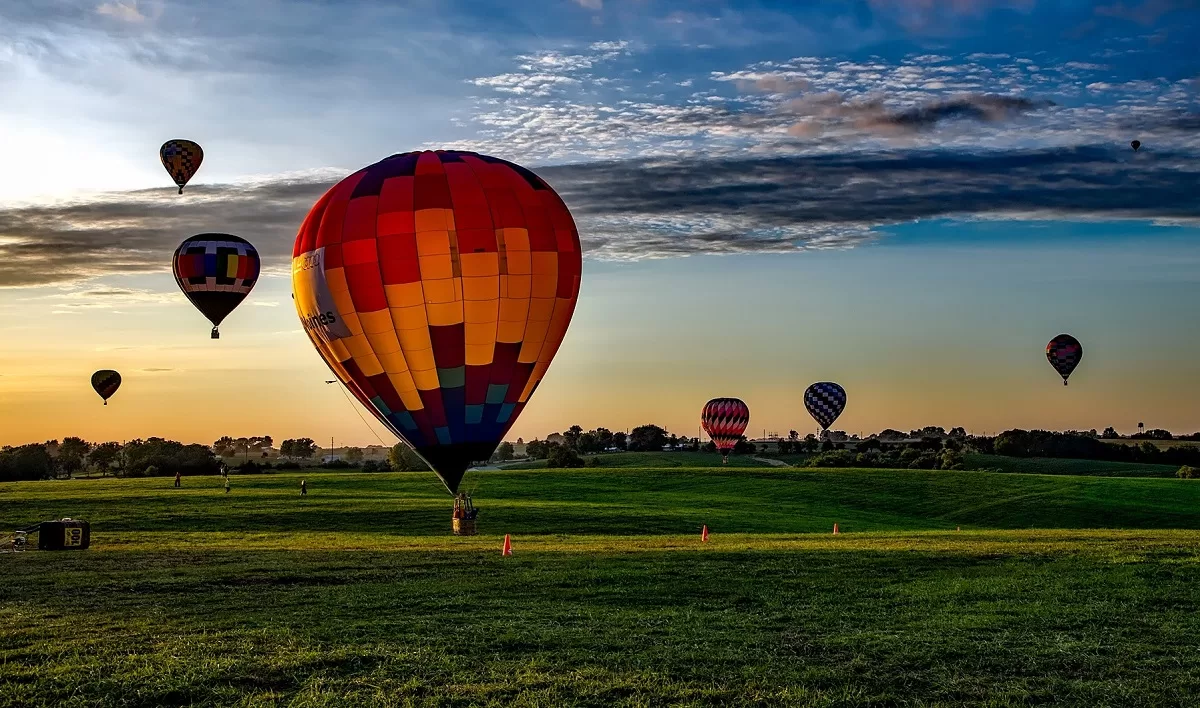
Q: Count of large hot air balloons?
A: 1